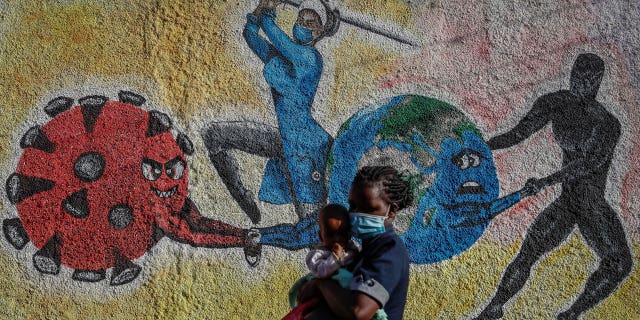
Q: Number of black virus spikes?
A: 14